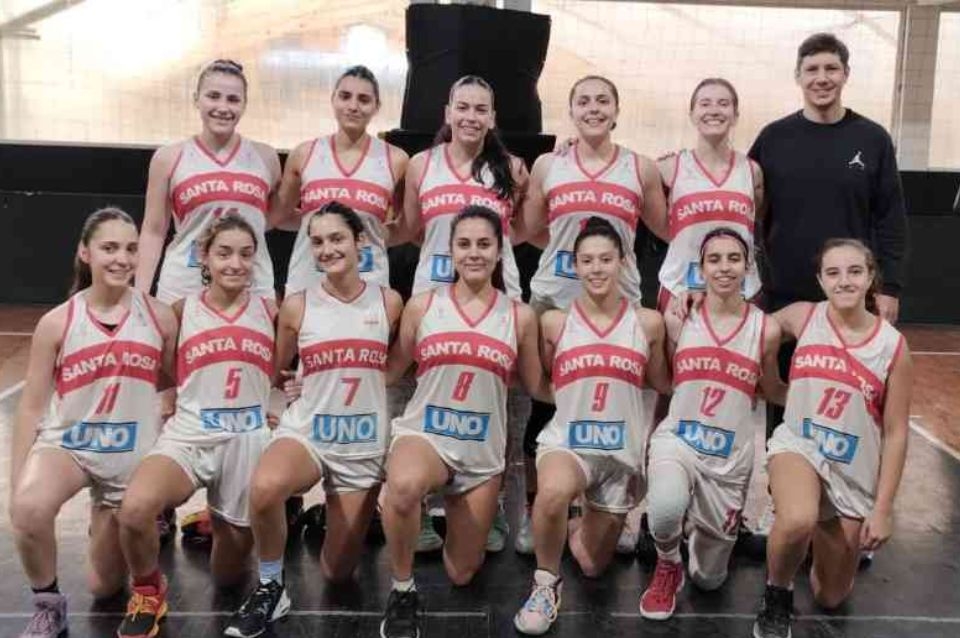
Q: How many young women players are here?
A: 12